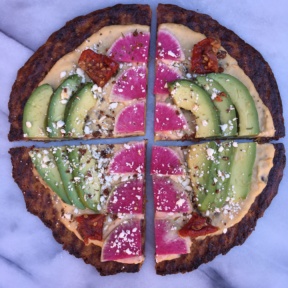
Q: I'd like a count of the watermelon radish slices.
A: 12